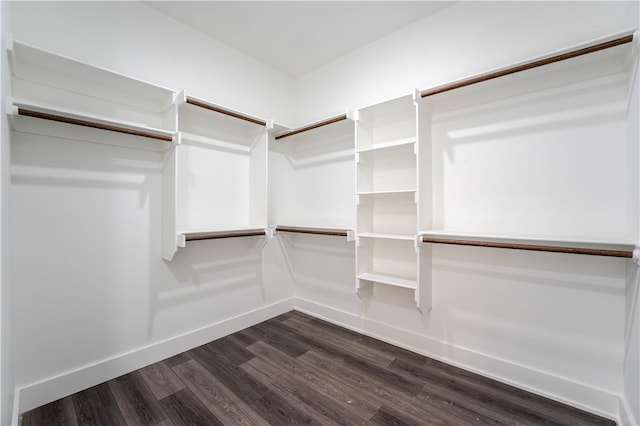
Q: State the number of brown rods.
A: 7